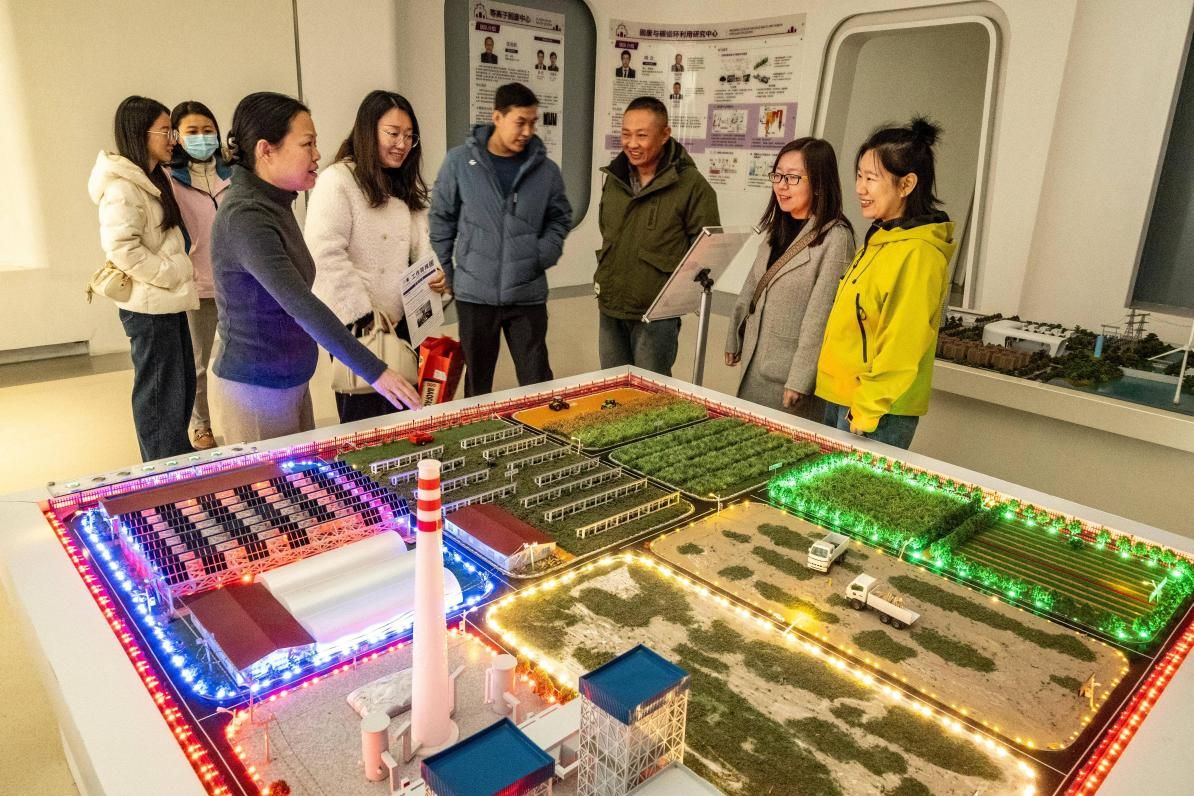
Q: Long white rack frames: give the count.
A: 11